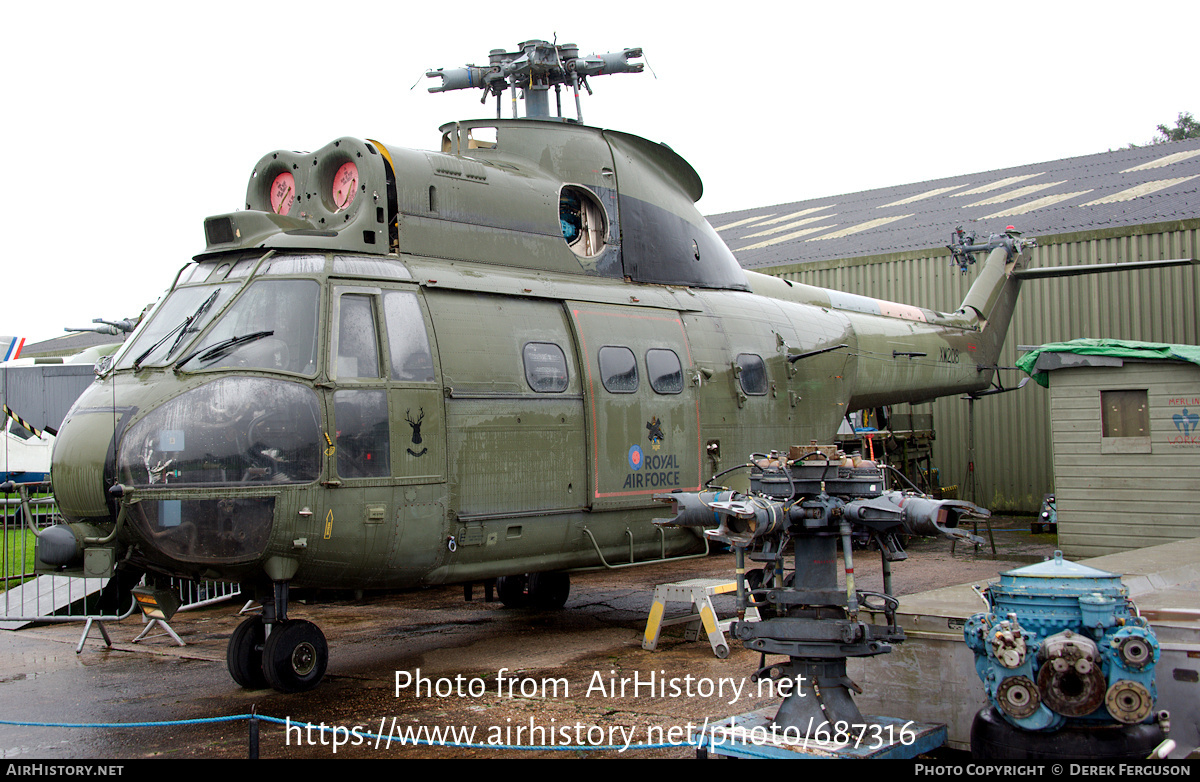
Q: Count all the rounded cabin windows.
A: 4